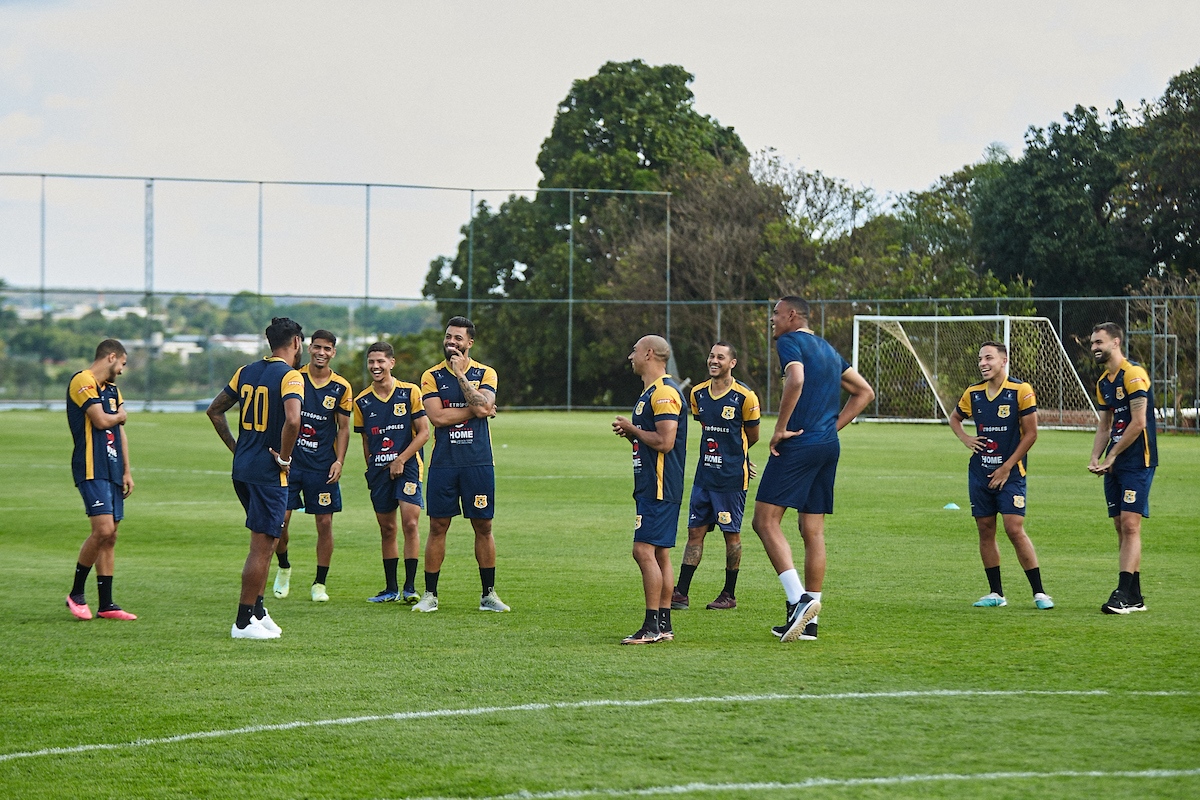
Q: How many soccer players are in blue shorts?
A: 10